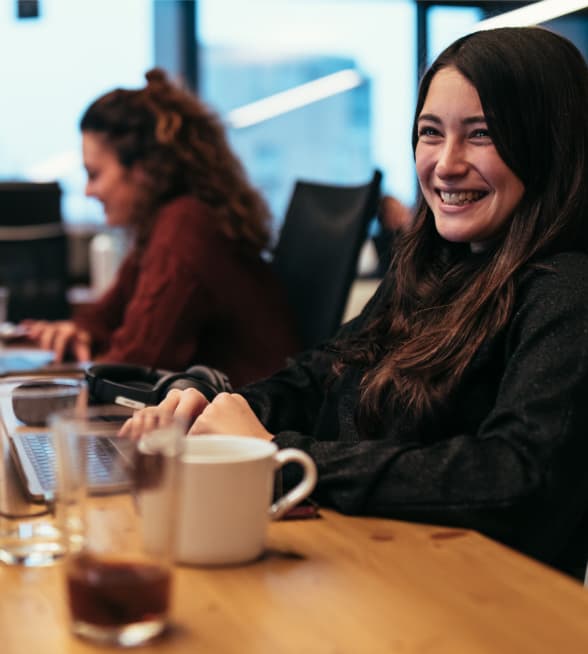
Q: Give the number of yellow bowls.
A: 0